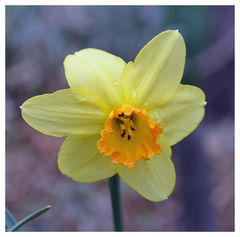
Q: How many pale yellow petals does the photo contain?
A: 6